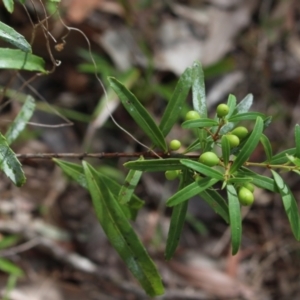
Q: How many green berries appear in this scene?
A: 9